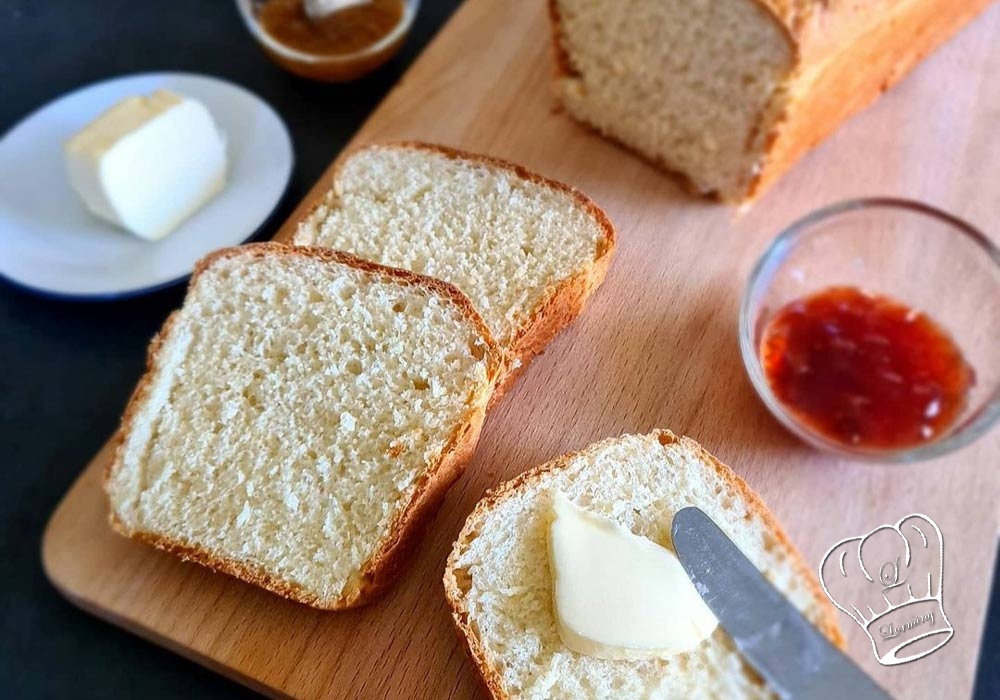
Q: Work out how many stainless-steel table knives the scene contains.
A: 1